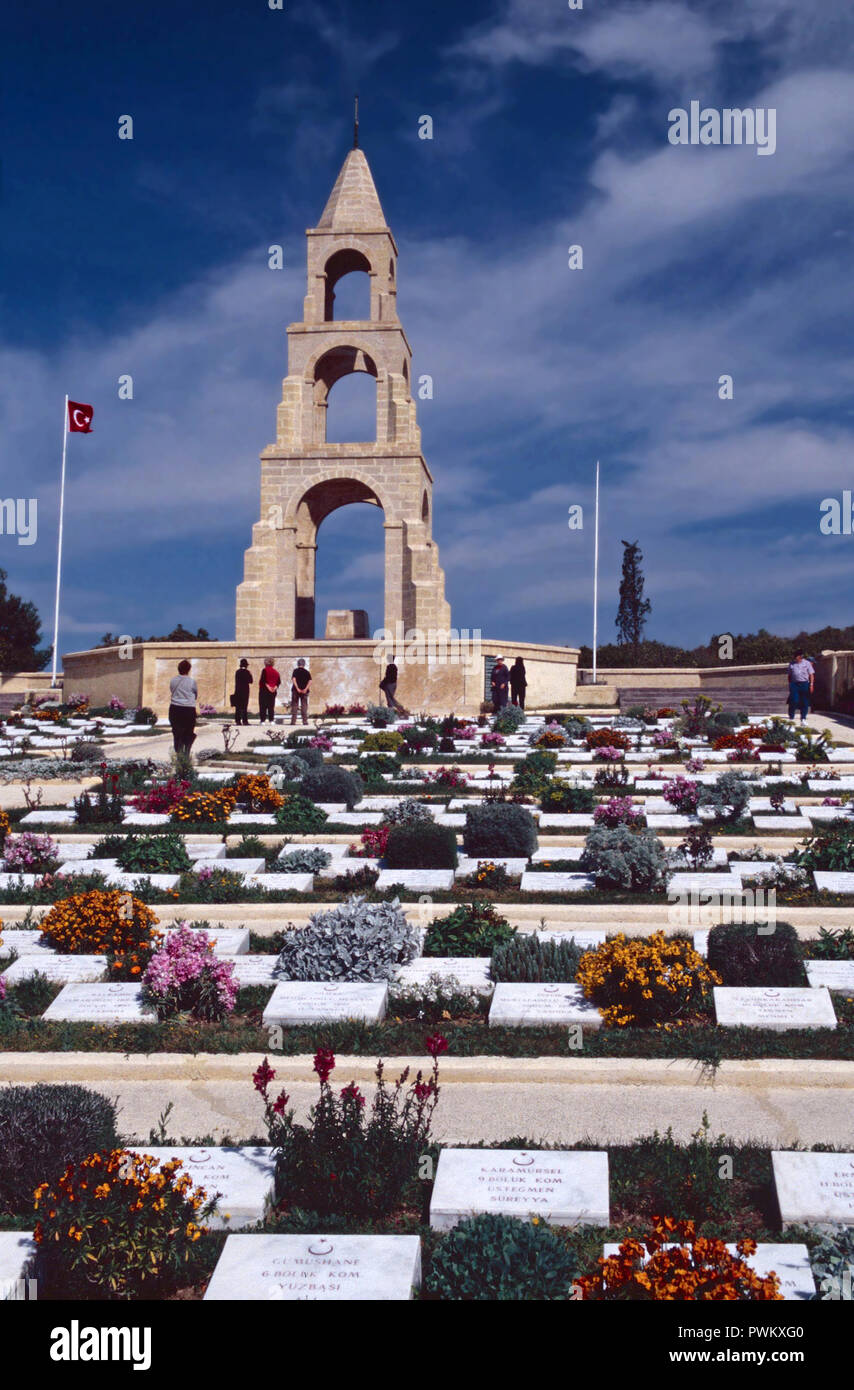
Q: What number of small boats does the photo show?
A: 0